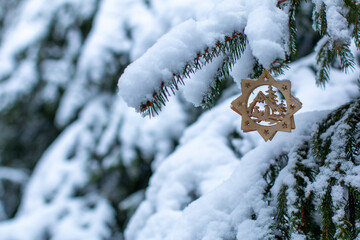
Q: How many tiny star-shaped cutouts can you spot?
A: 8